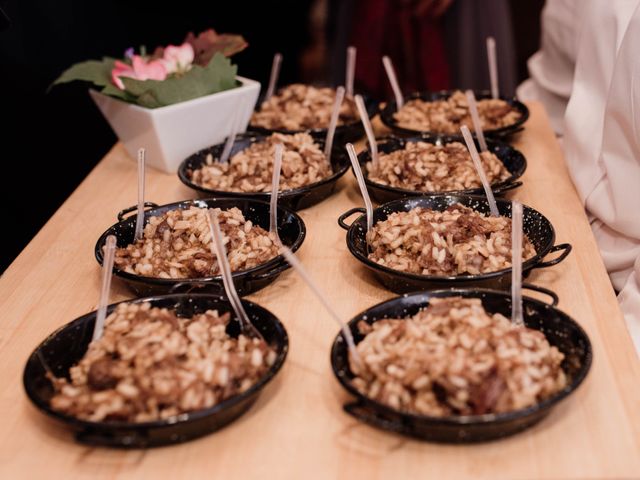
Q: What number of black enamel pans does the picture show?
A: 8